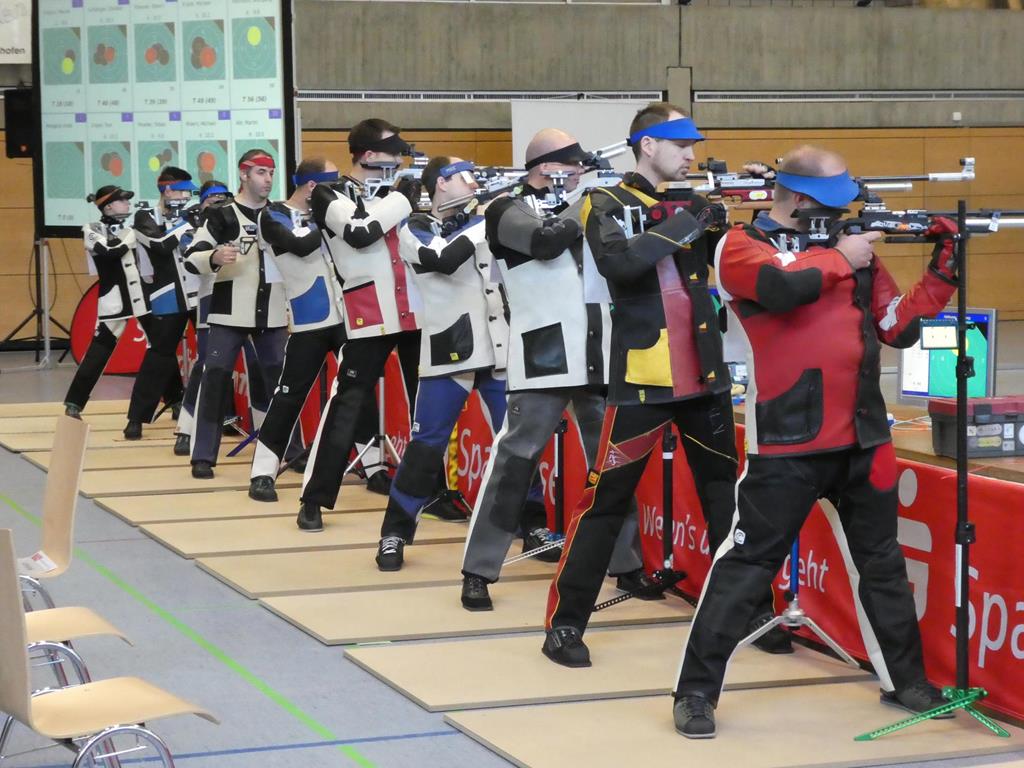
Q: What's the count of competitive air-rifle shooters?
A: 10